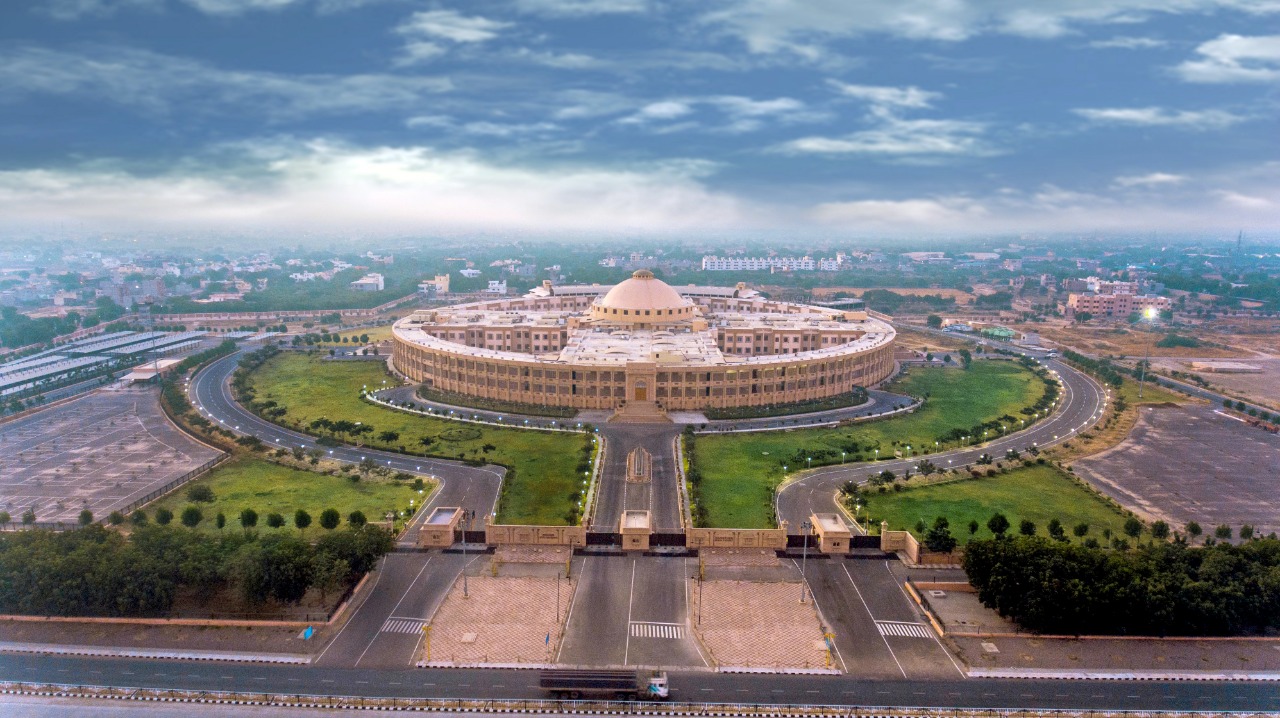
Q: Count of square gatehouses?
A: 3